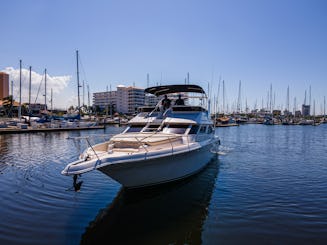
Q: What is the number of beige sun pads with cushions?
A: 1